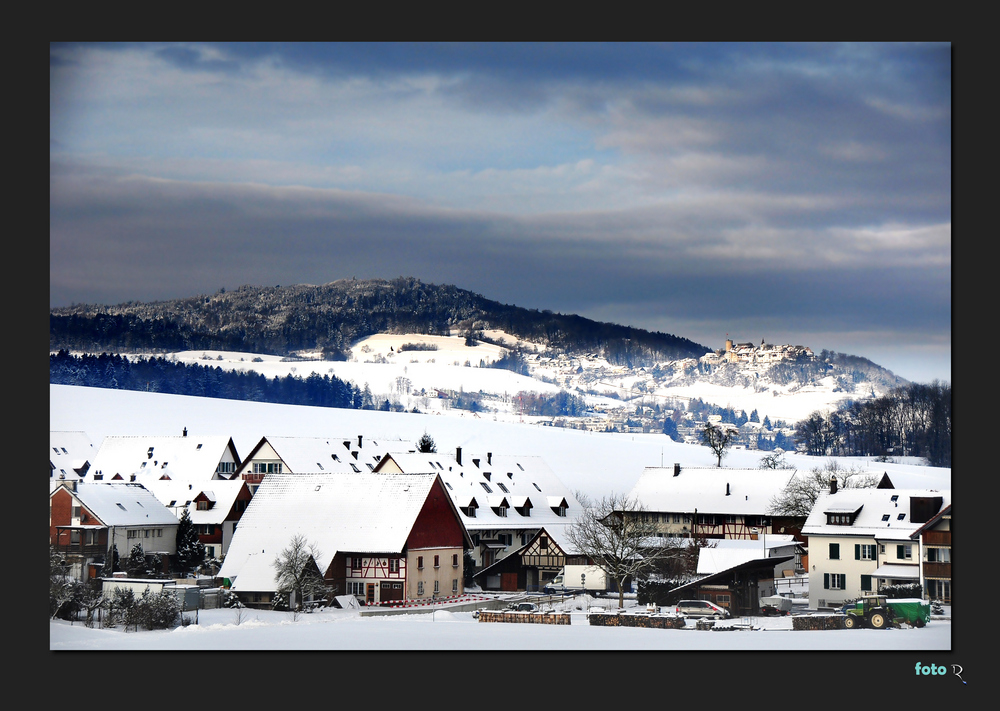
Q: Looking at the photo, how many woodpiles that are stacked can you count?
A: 3